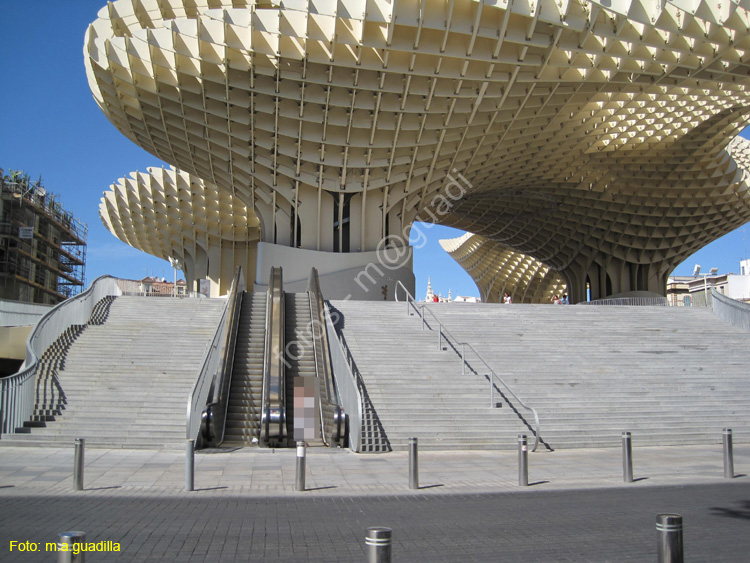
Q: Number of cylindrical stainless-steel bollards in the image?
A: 10